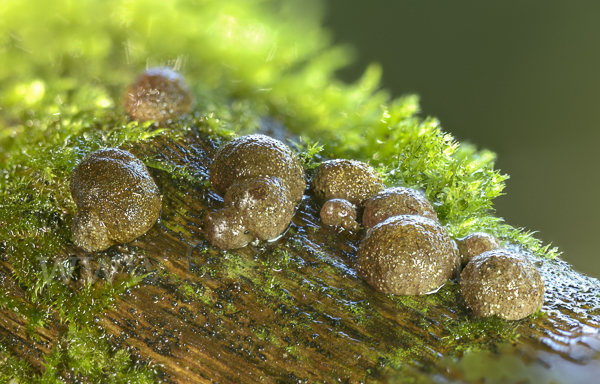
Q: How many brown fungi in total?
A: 11